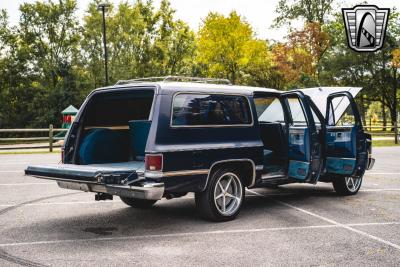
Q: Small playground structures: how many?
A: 1